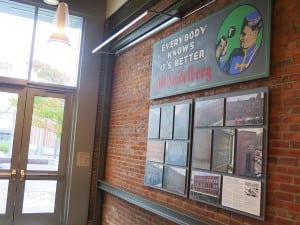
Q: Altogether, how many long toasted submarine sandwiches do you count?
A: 0